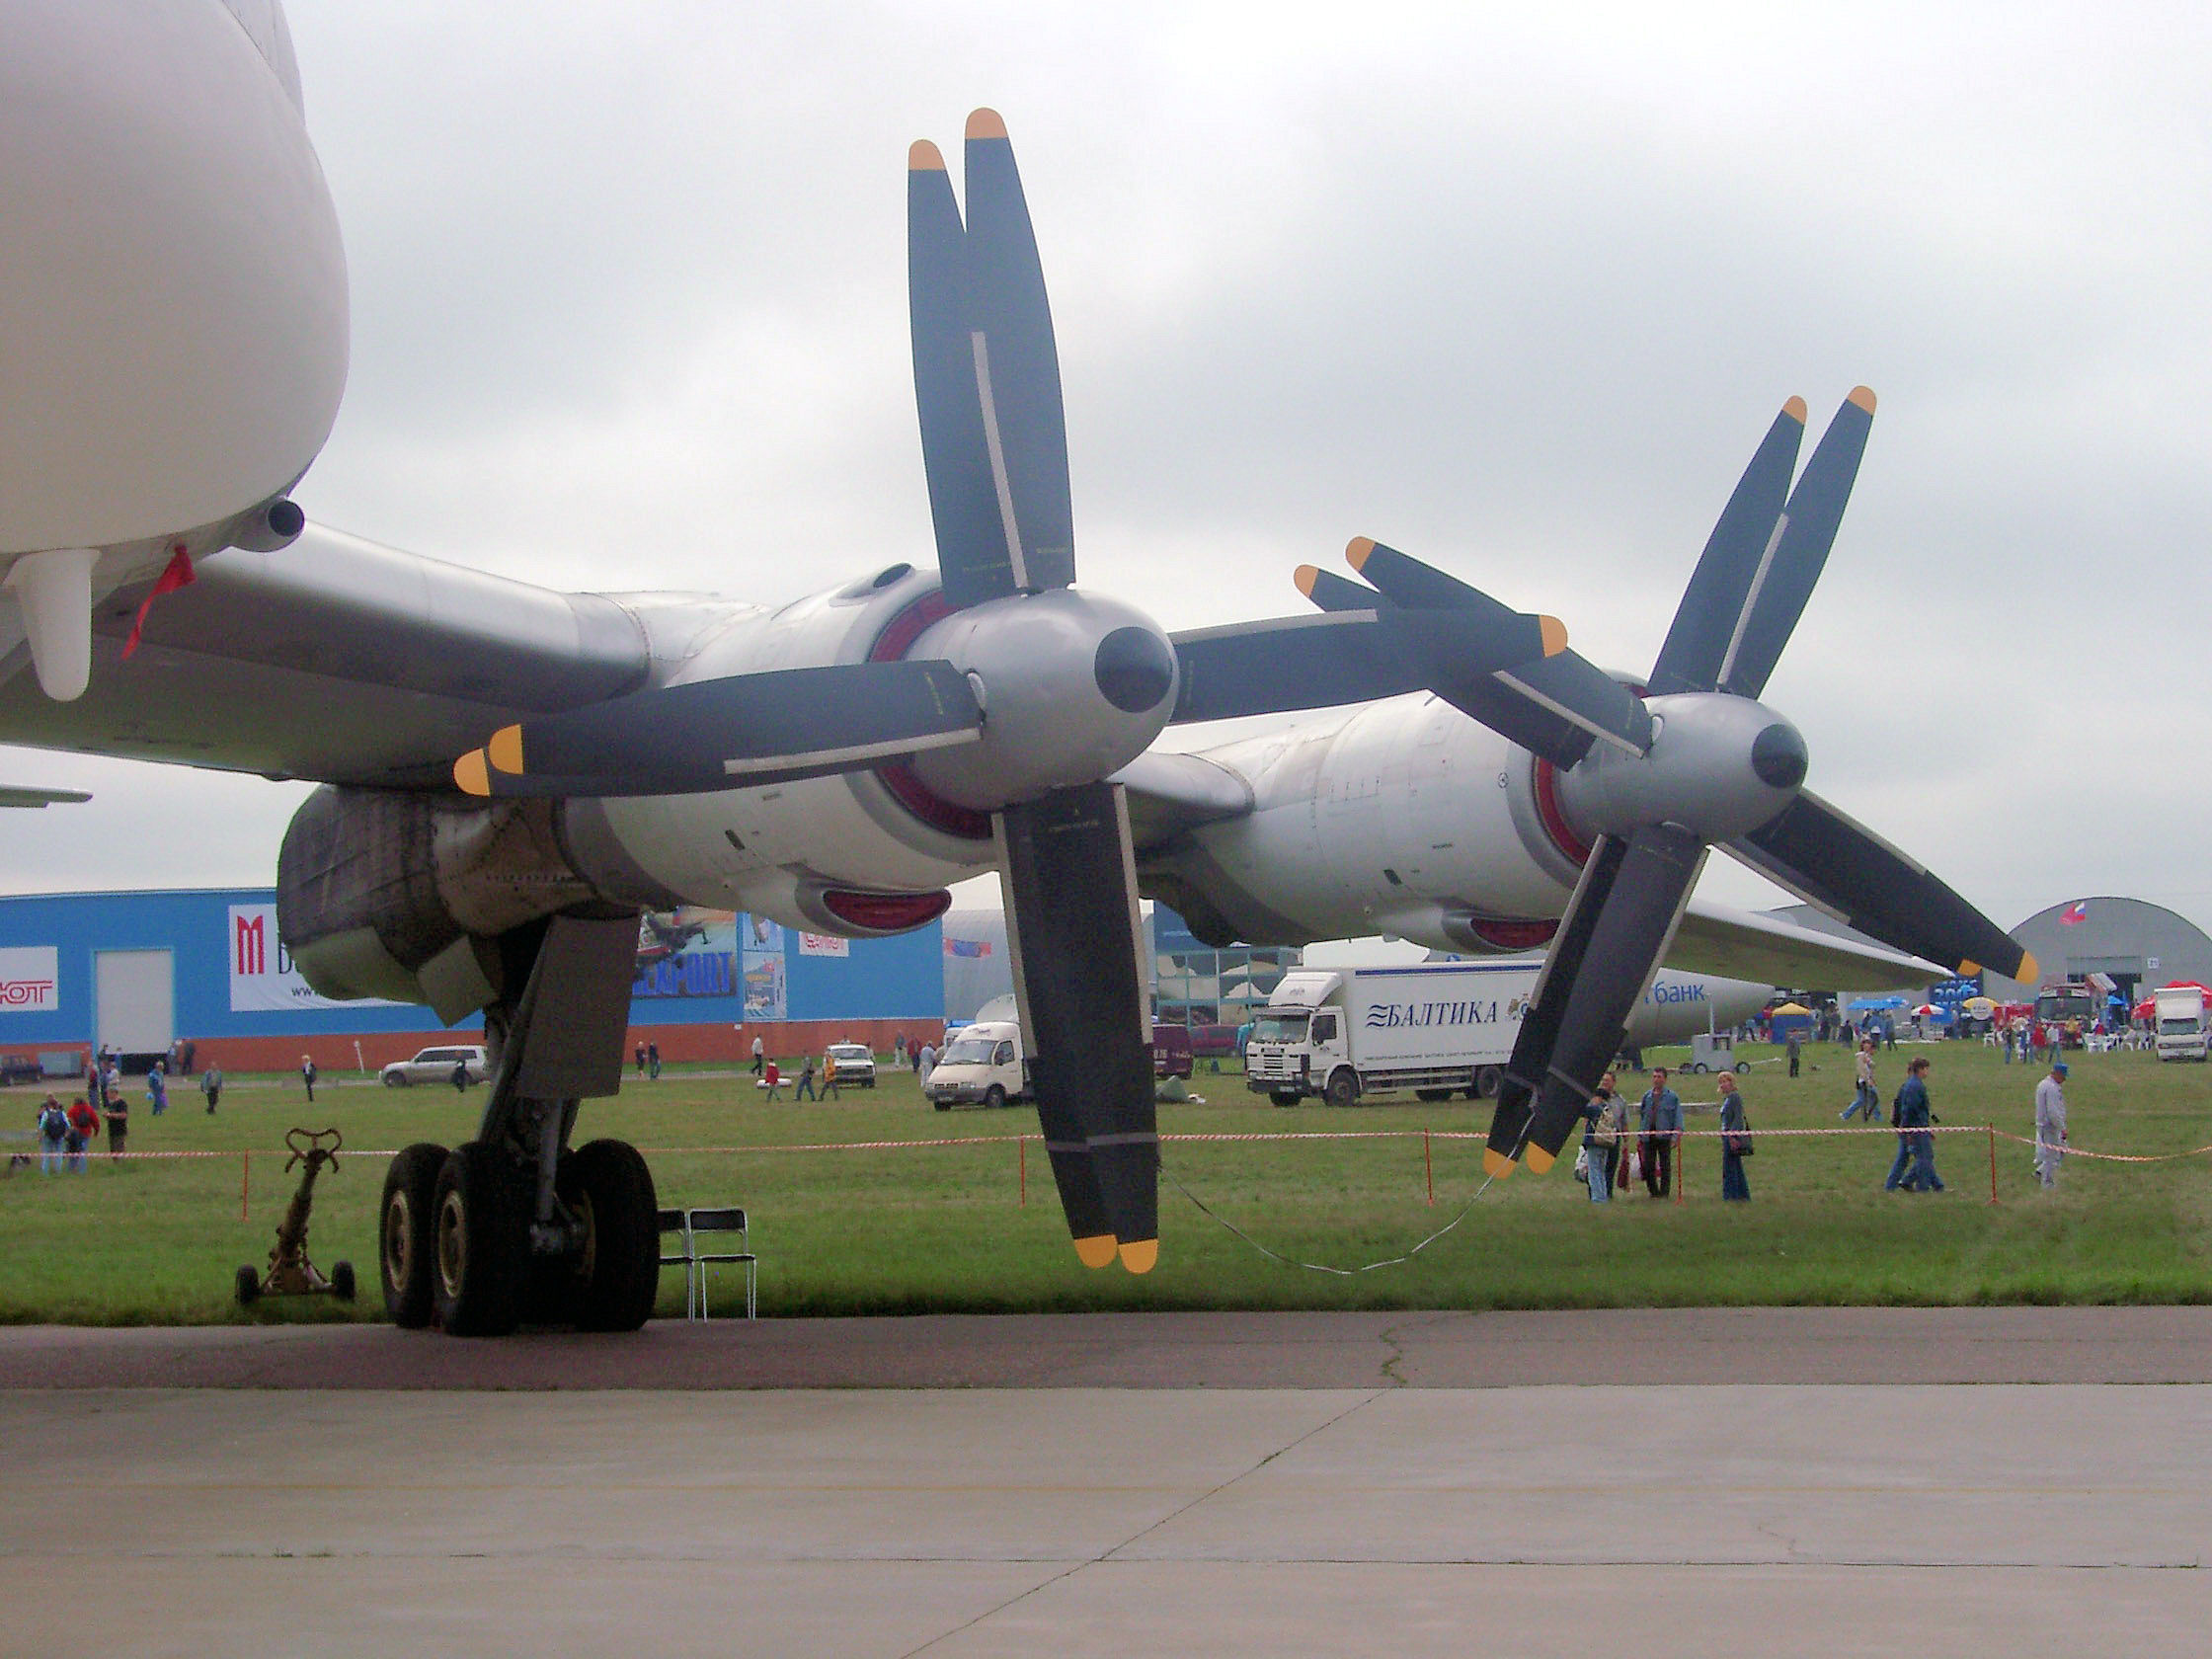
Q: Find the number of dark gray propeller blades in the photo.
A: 15